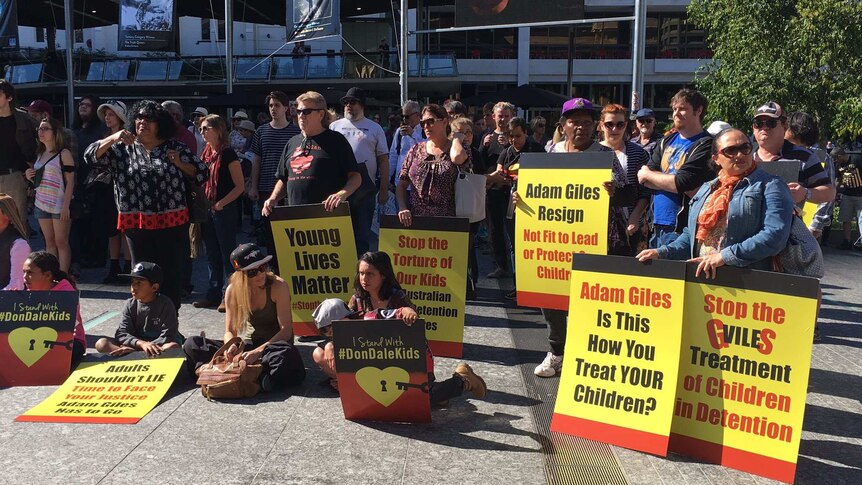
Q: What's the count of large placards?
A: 8